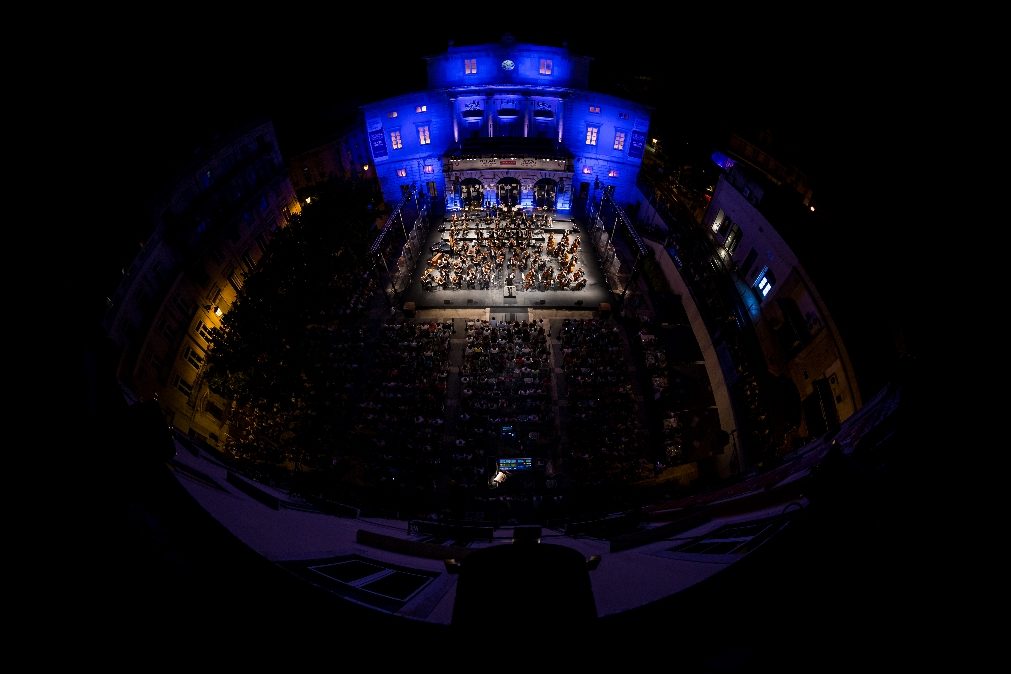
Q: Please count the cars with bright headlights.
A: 0